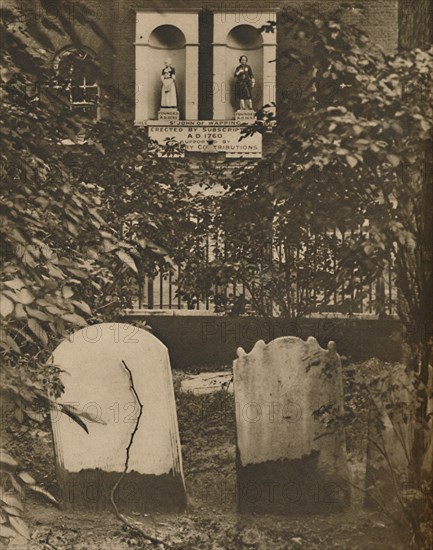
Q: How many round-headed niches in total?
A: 2